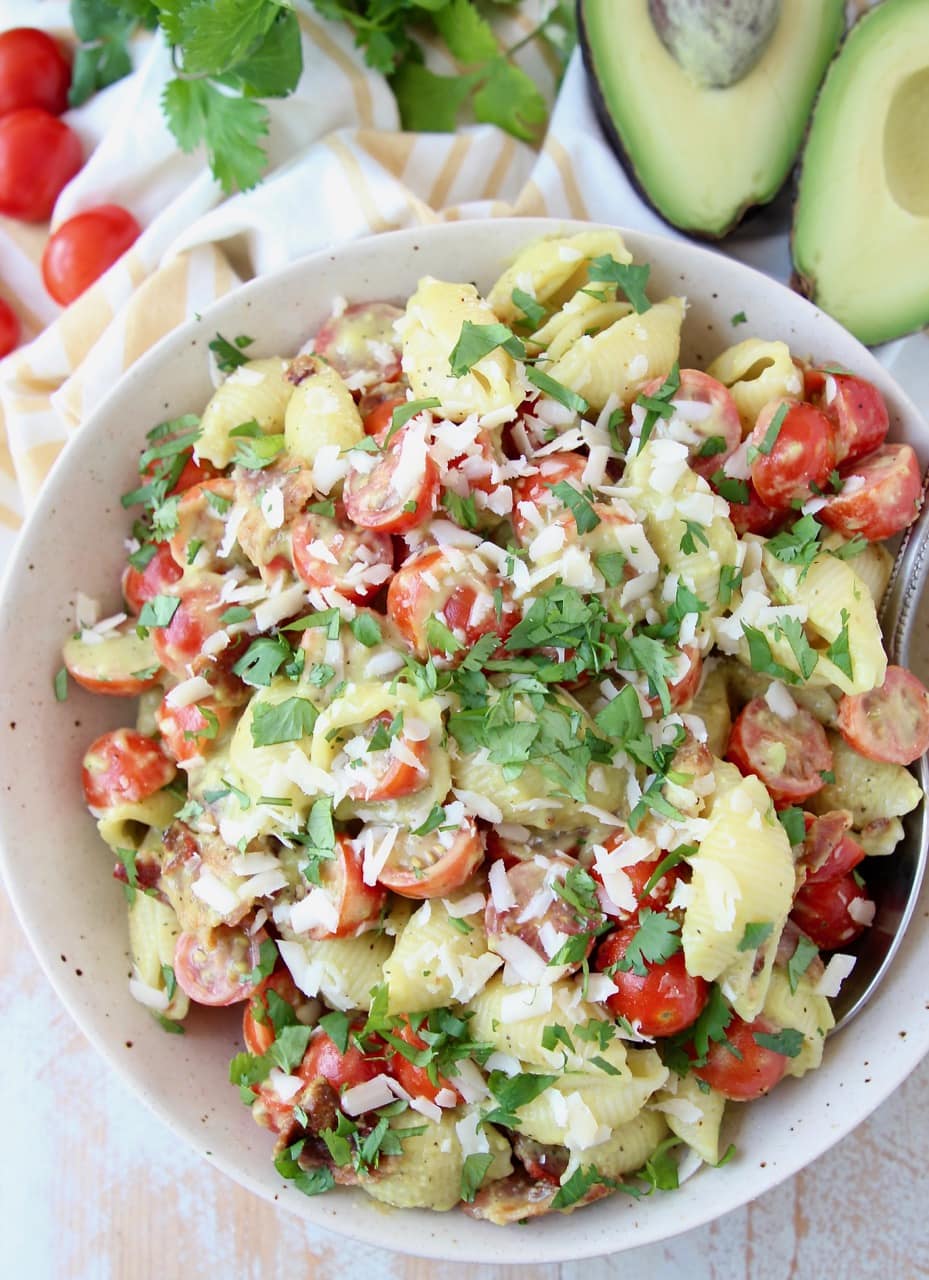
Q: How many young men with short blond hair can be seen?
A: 0